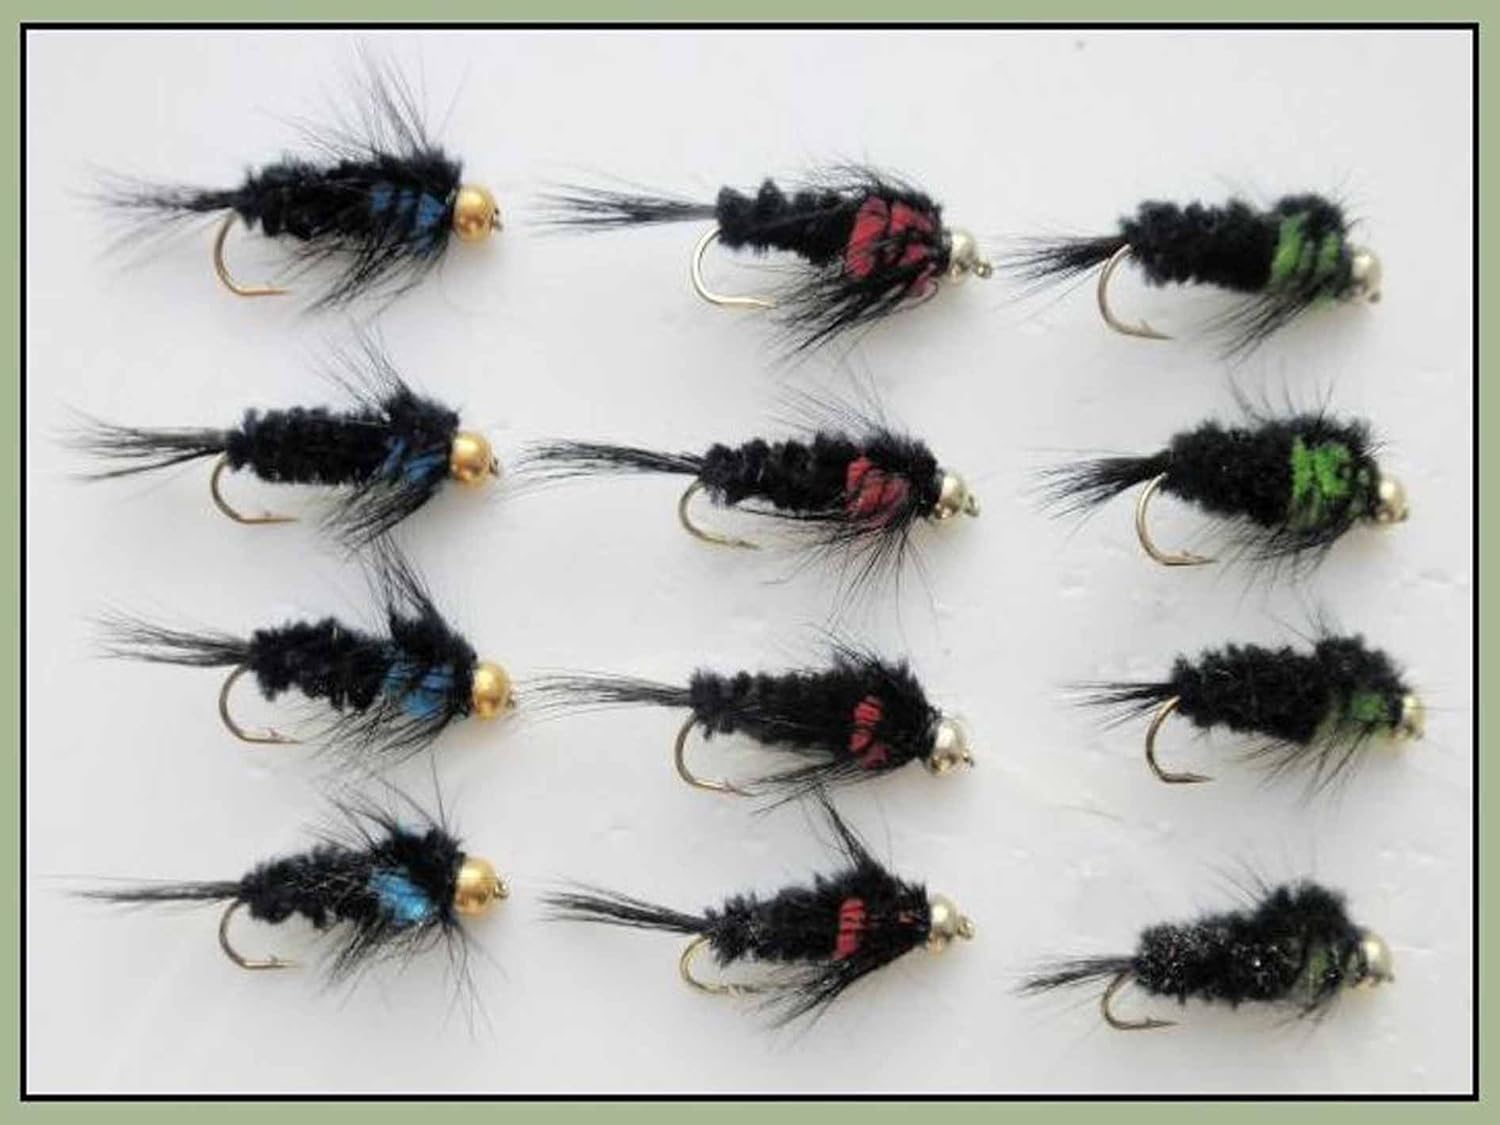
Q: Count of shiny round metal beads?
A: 12